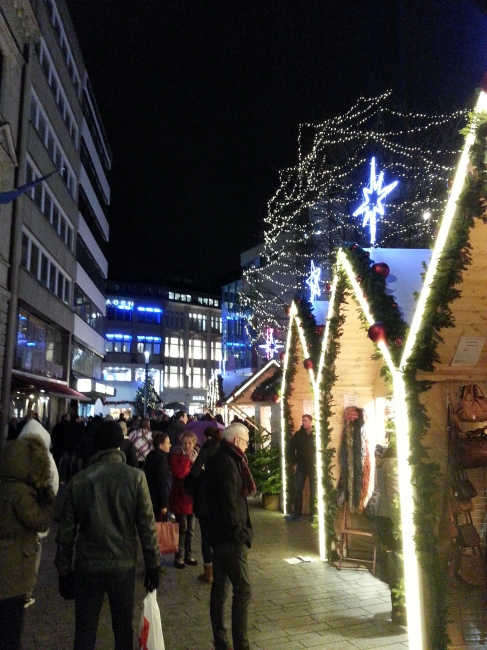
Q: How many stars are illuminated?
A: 3